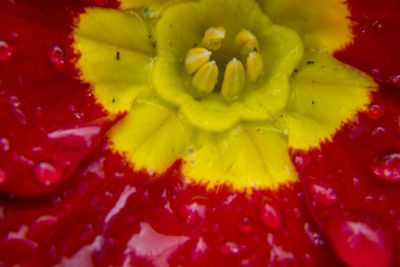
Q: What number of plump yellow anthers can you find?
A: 6